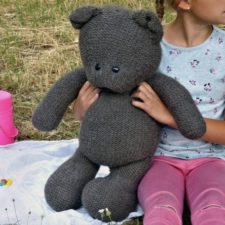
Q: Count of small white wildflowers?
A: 2